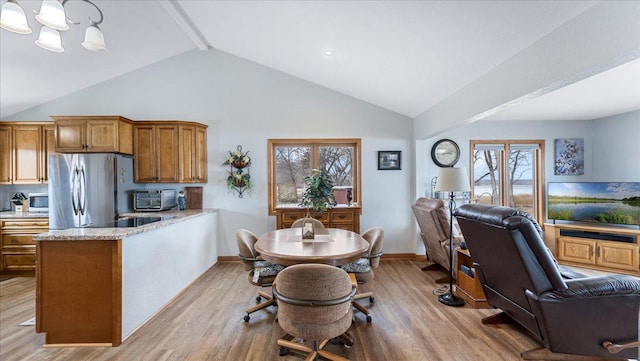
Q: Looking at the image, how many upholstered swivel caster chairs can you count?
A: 4